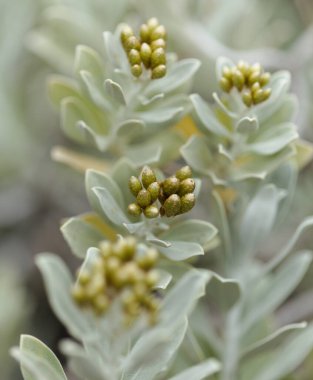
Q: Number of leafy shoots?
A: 4